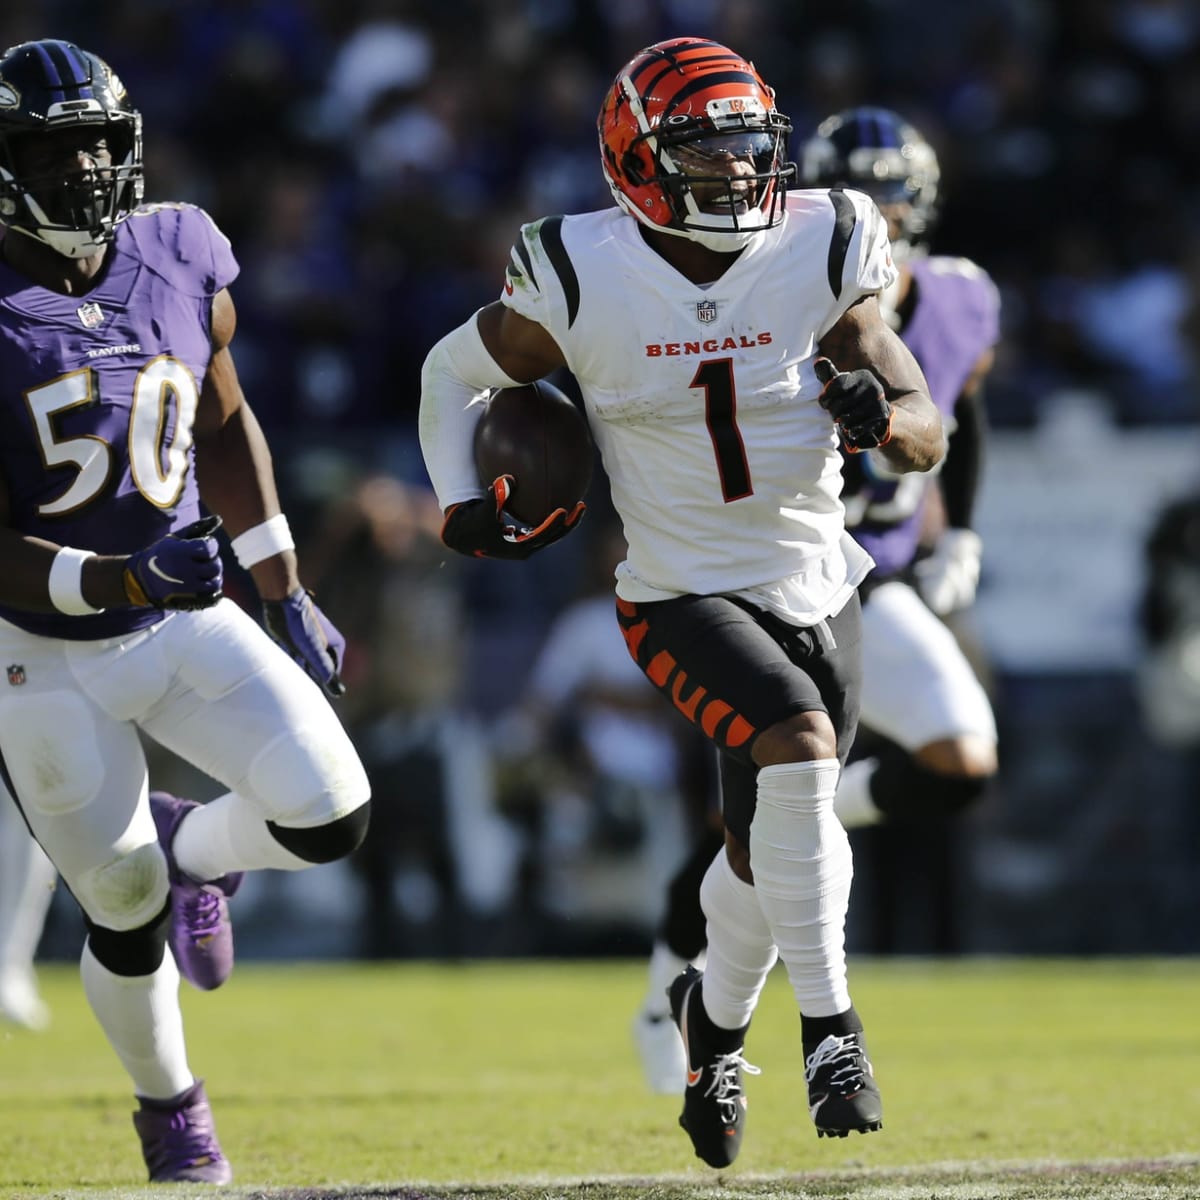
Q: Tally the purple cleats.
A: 2